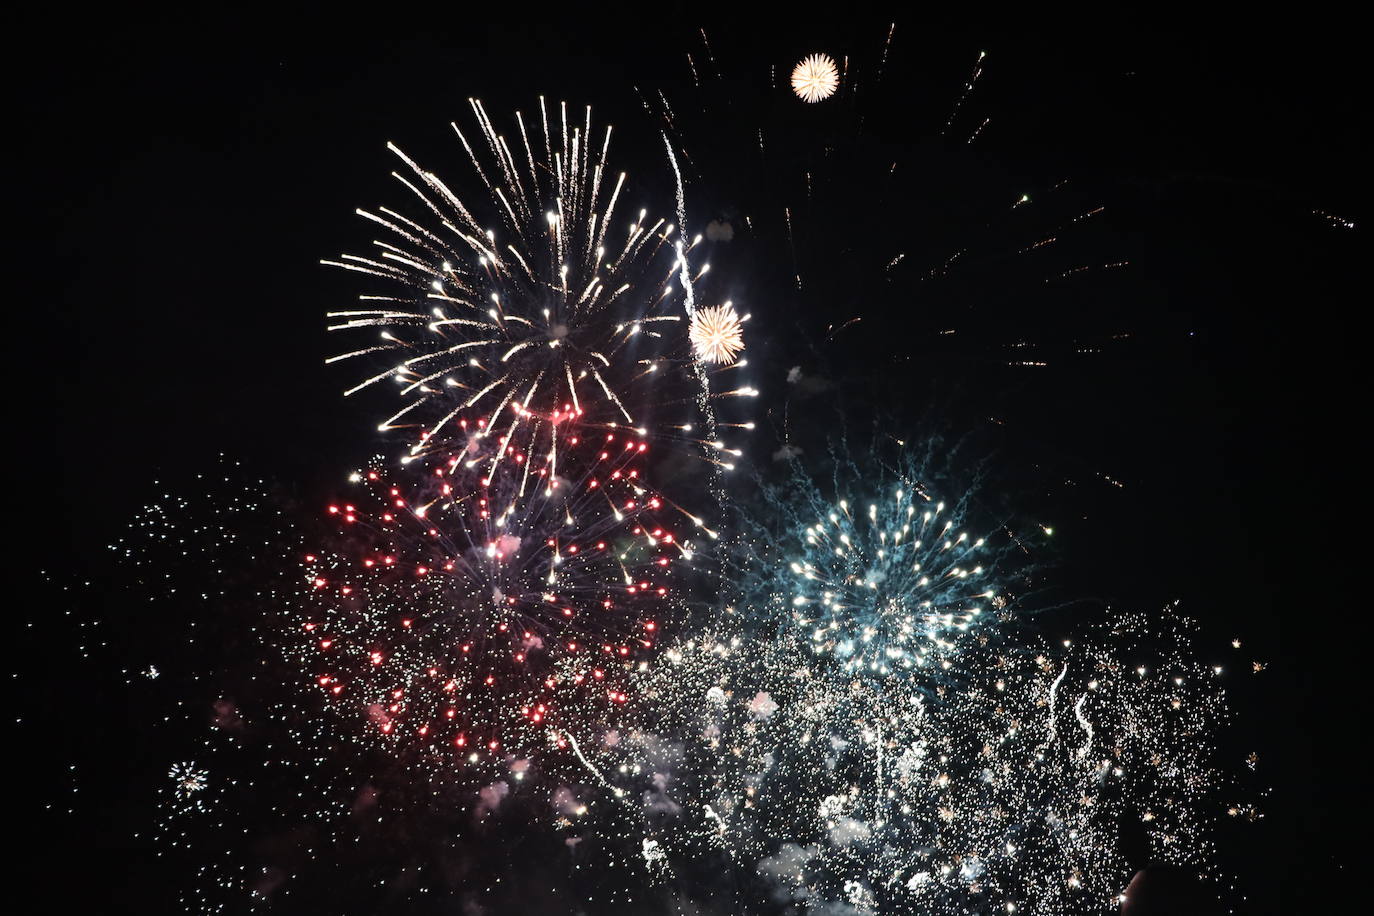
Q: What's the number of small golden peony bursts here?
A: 2